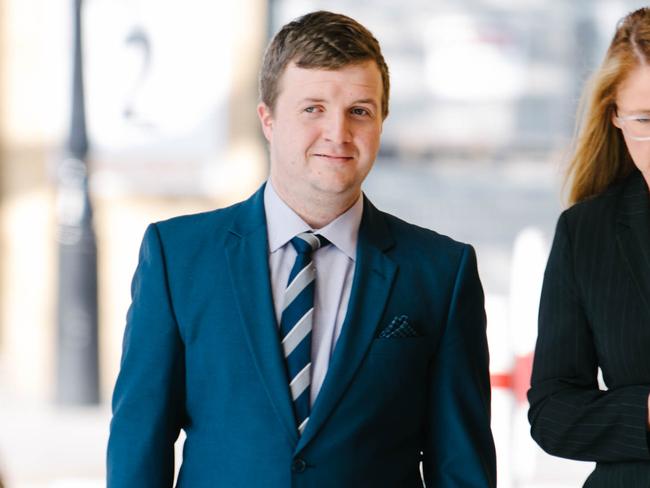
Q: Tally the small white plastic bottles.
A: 0